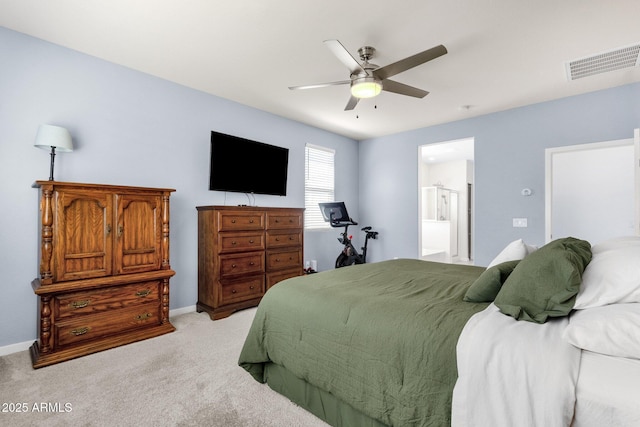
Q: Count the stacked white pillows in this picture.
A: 2